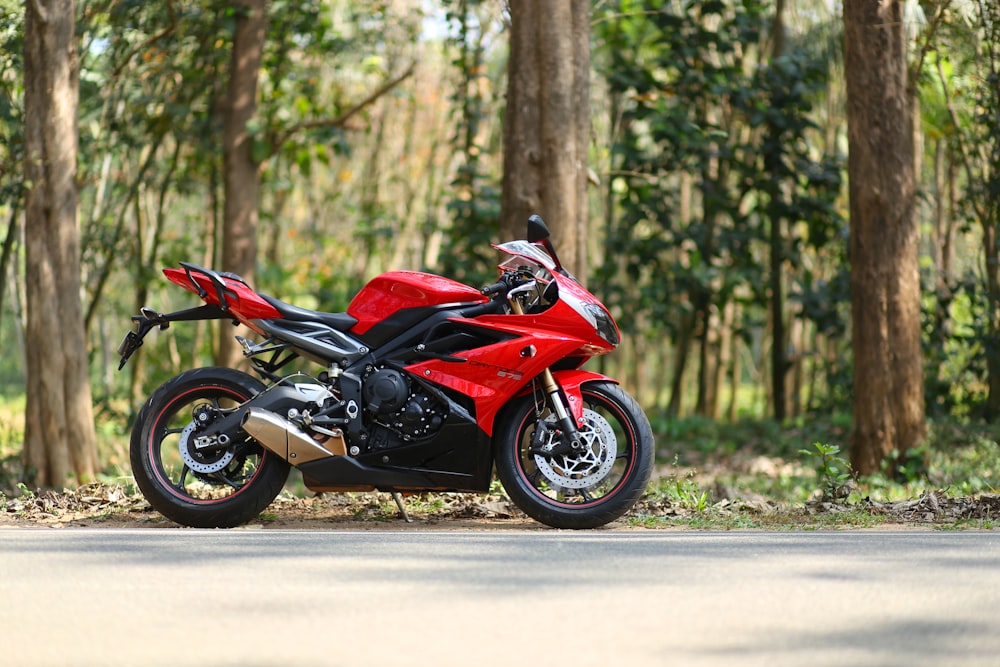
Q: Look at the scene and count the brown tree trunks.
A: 4